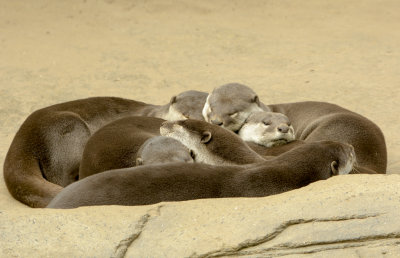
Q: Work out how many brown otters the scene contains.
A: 6